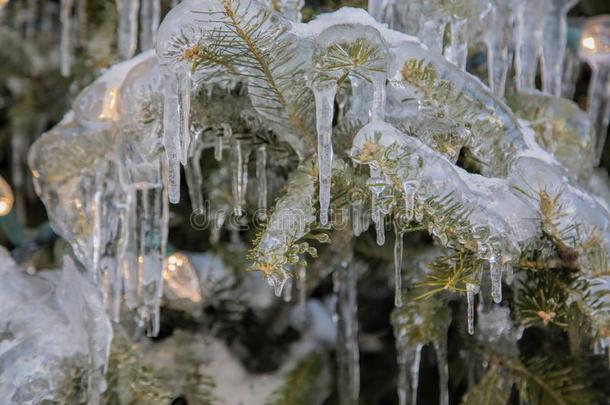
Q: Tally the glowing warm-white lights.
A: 4